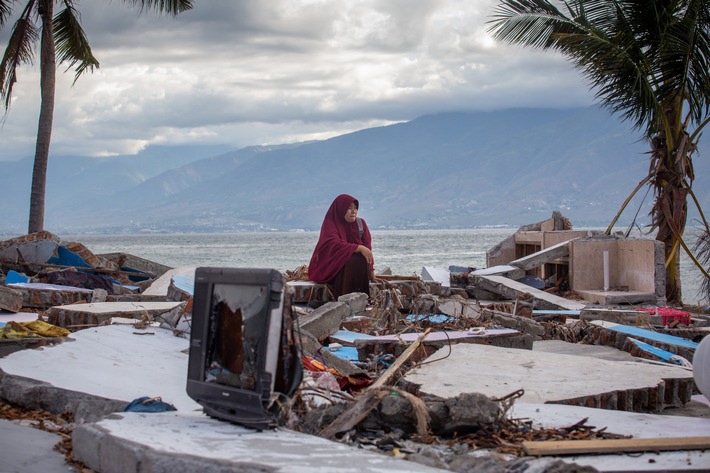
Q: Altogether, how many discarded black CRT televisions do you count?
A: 1